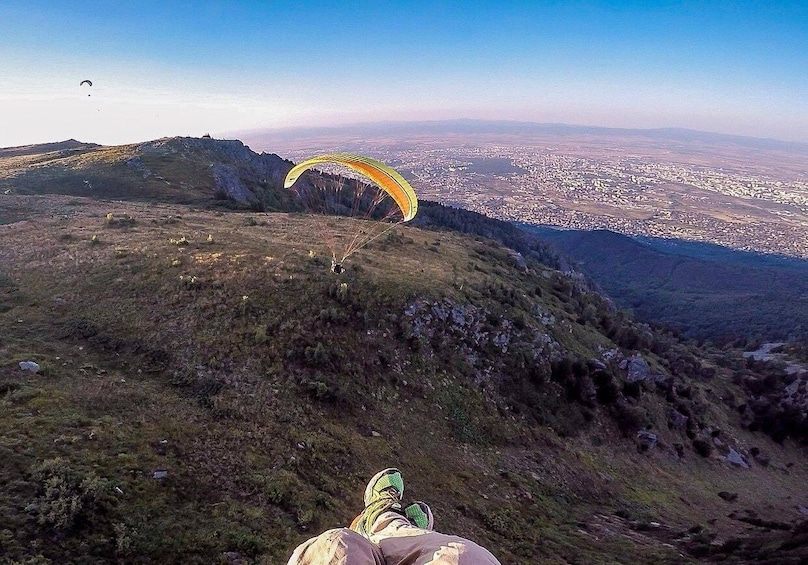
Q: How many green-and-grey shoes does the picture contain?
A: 2